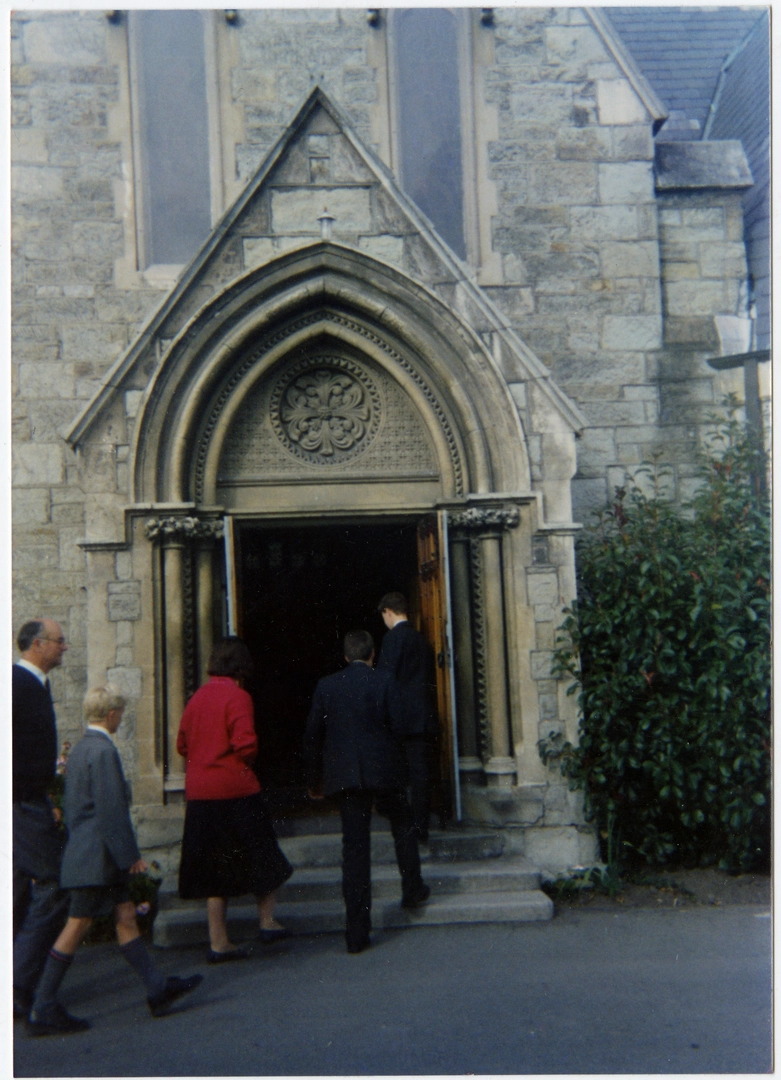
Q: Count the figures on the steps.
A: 2